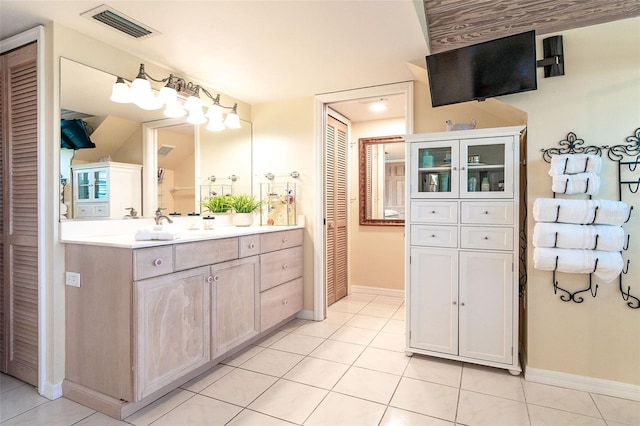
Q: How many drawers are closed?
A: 9